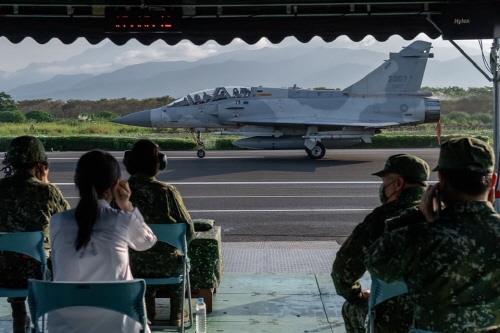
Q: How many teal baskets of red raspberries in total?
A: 0